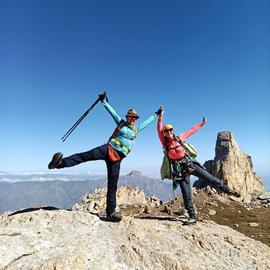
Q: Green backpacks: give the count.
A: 1